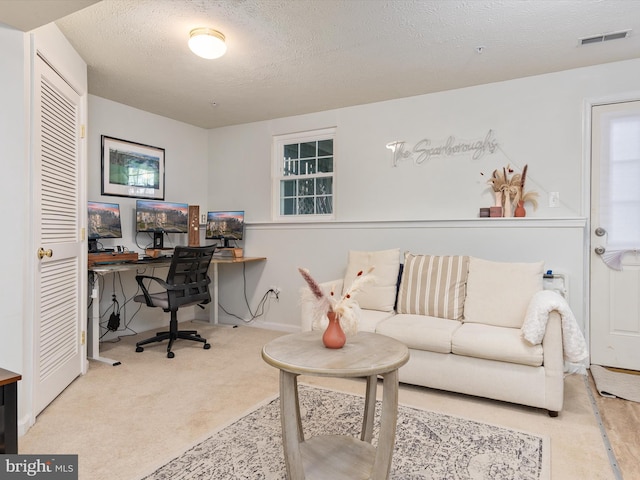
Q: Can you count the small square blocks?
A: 2